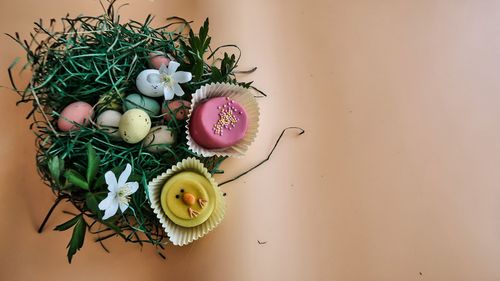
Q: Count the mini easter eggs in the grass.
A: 8